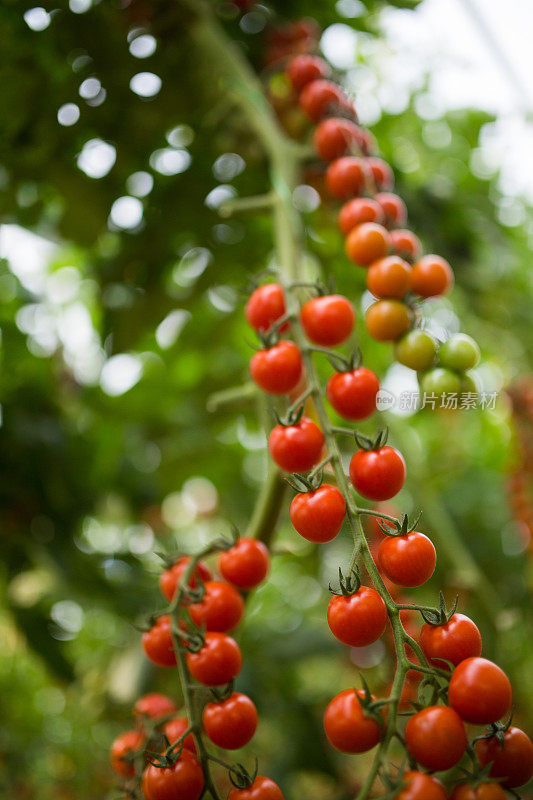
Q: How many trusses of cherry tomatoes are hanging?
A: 3